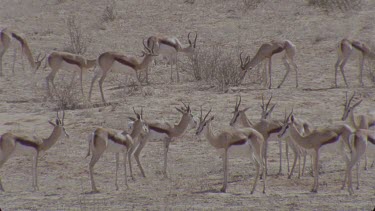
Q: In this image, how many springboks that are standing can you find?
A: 15